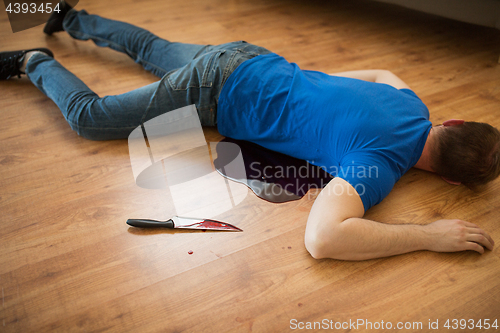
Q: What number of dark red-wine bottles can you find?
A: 0